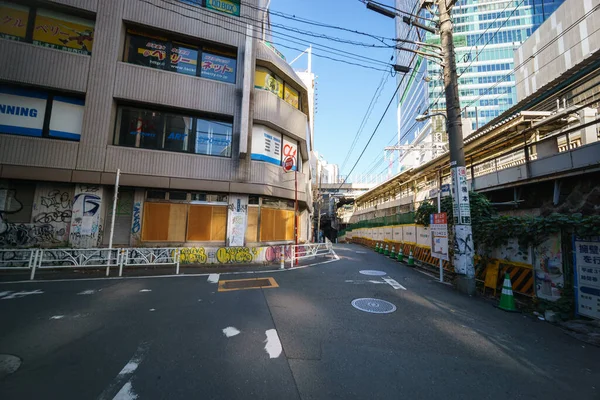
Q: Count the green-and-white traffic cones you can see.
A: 7